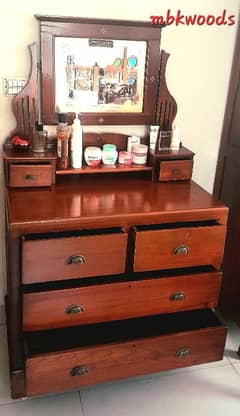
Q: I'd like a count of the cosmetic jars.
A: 4